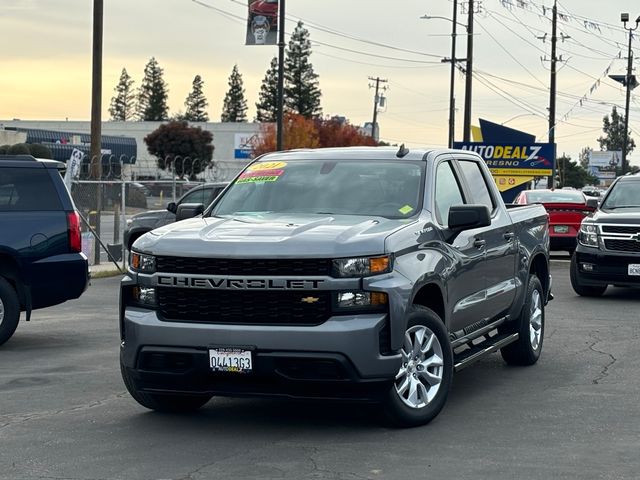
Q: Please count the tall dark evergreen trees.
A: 6